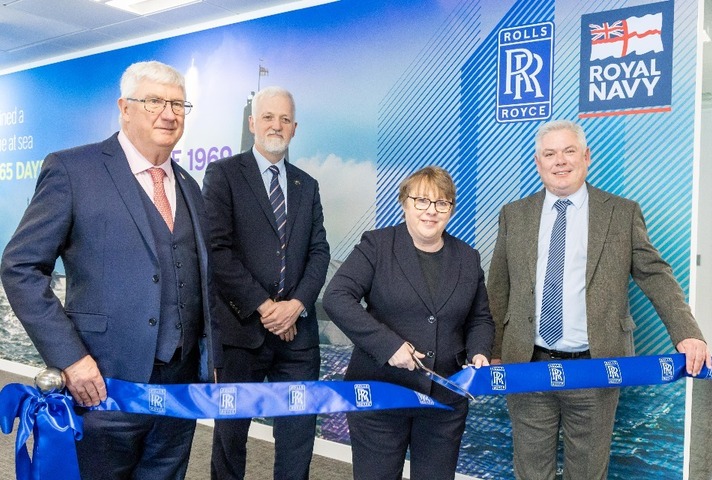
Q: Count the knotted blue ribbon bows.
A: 1